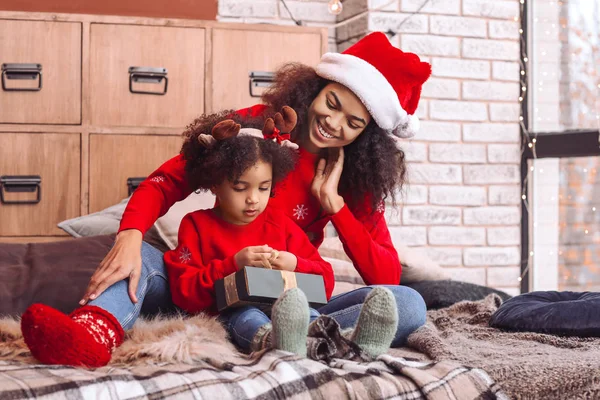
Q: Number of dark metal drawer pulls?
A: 5